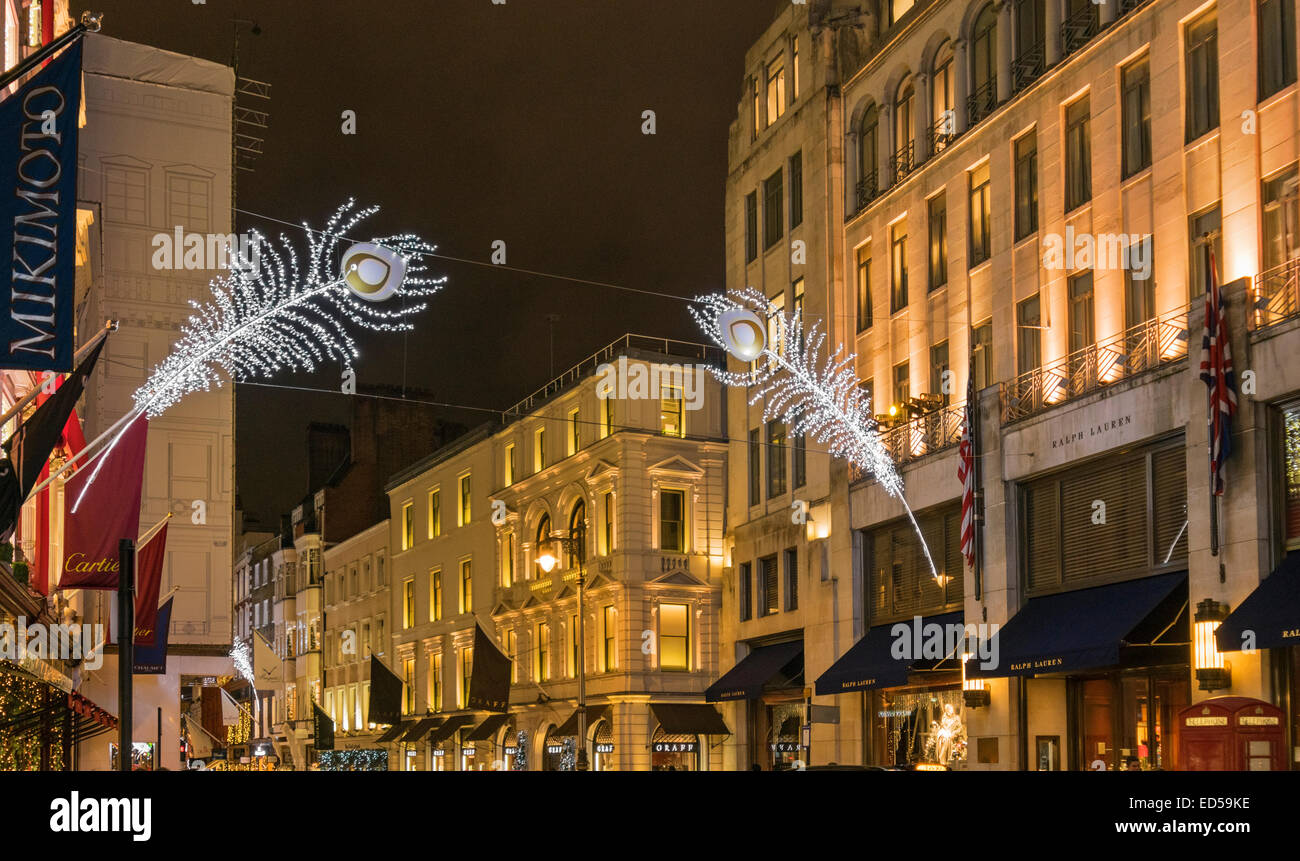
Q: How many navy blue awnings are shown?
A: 4